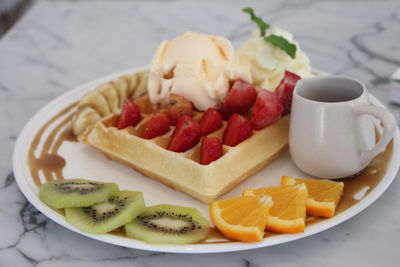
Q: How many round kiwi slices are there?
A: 3